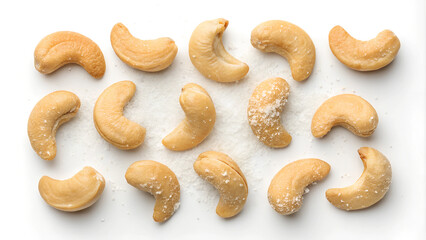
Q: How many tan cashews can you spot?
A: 15